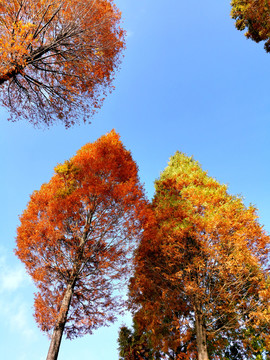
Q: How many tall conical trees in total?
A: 2